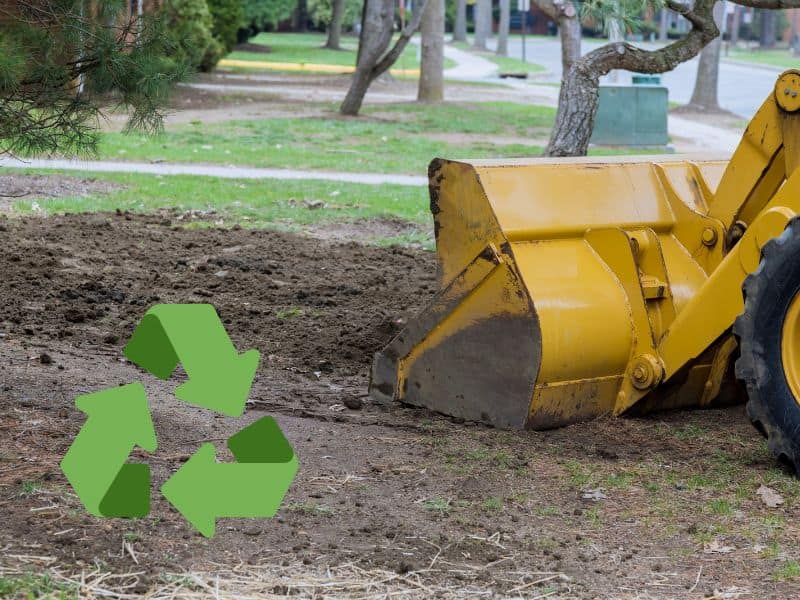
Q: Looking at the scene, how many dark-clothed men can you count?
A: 0